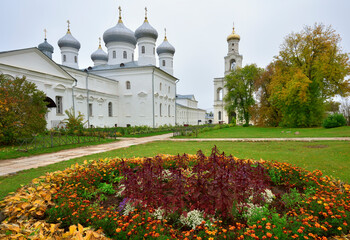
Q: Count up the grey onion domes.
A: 6